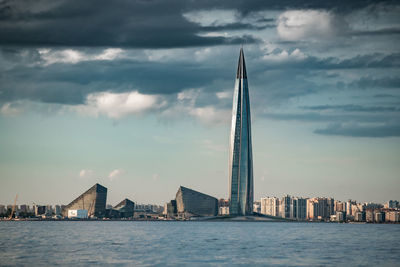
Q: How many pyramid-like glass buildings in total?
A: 3